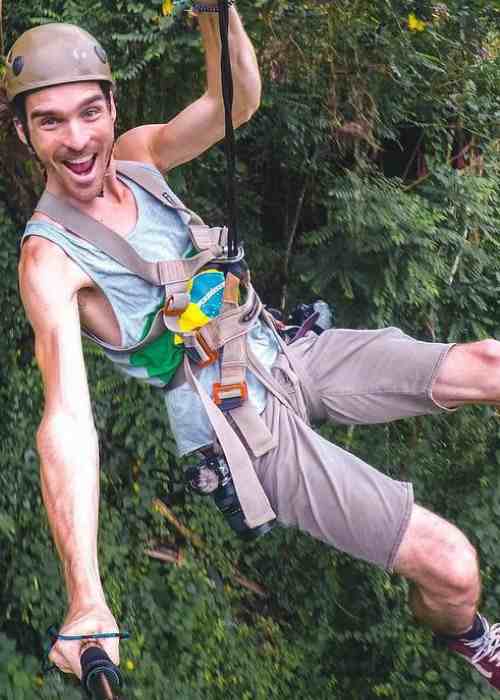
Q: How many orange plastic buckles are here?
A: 2